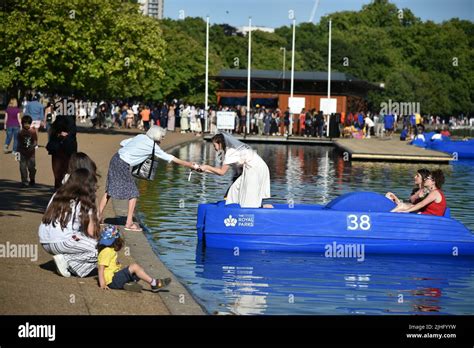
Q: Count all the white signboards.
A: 3